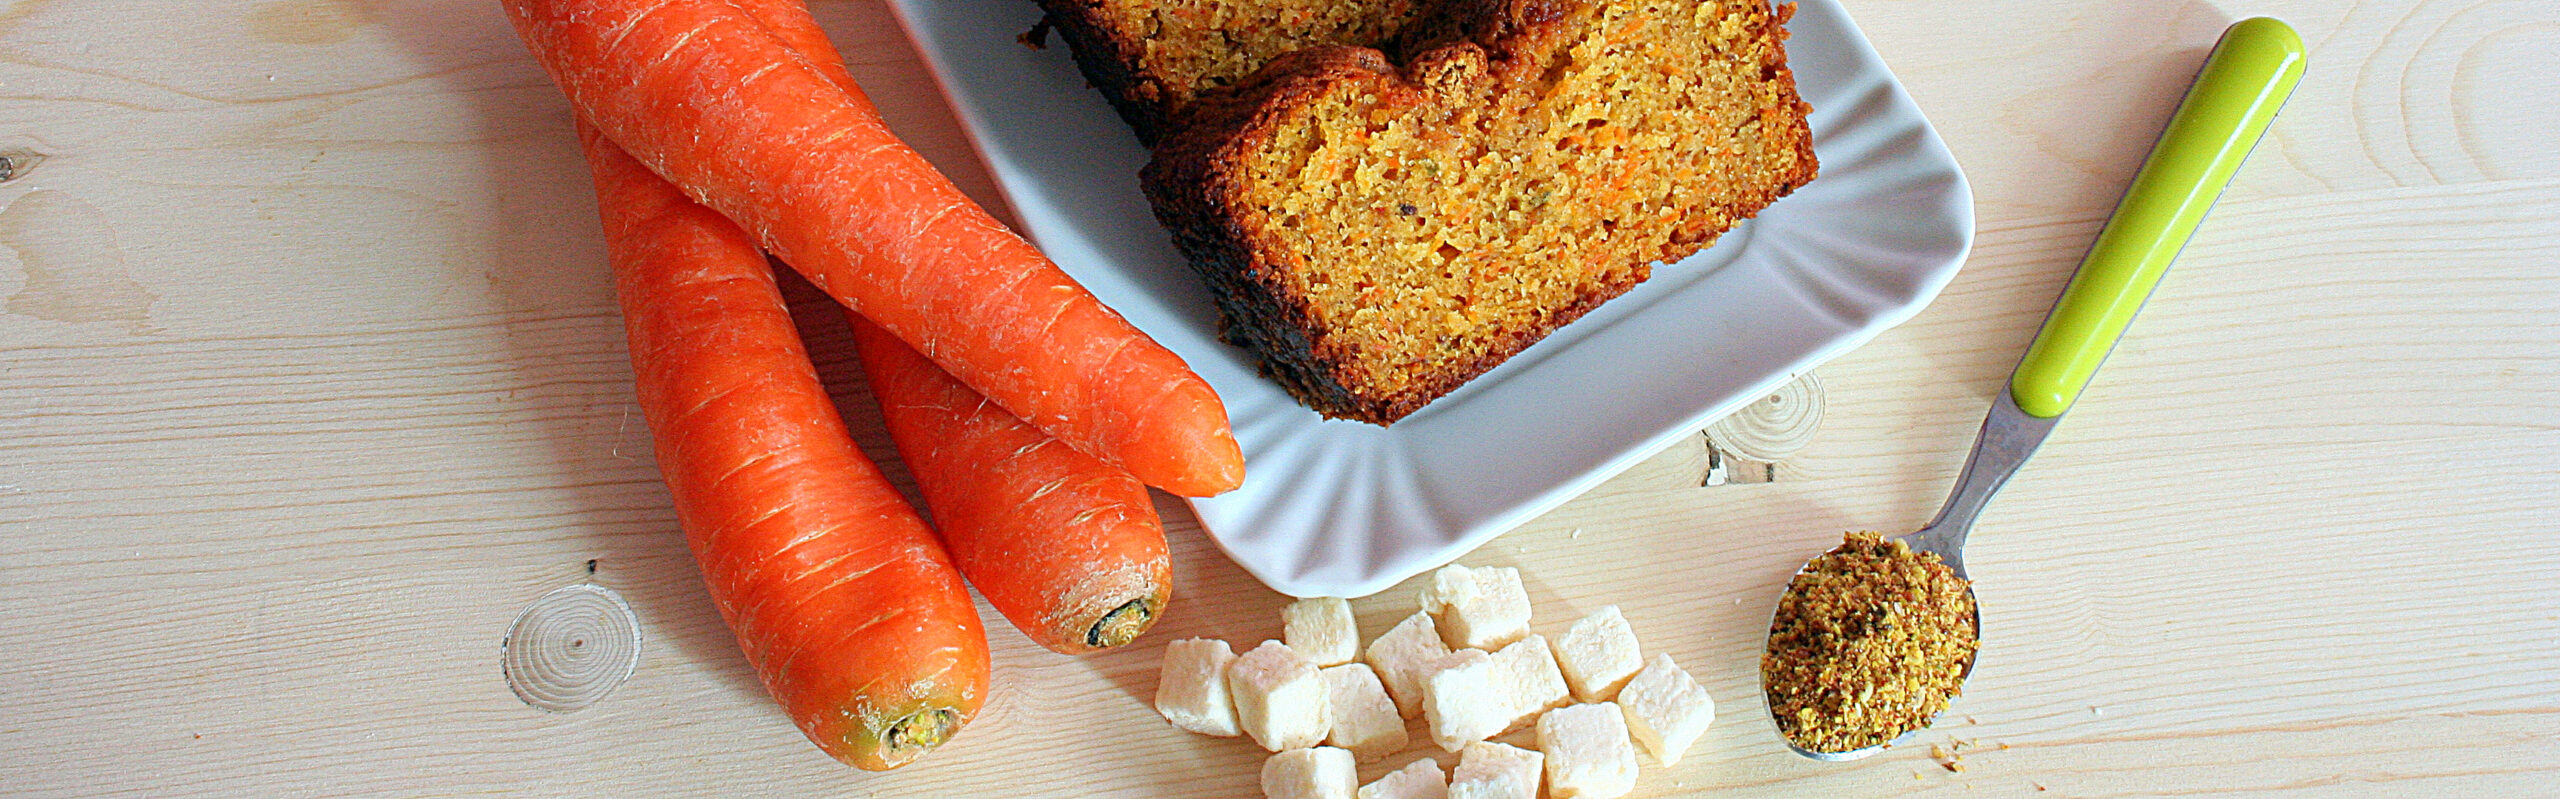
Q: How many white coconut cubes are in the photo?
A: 14